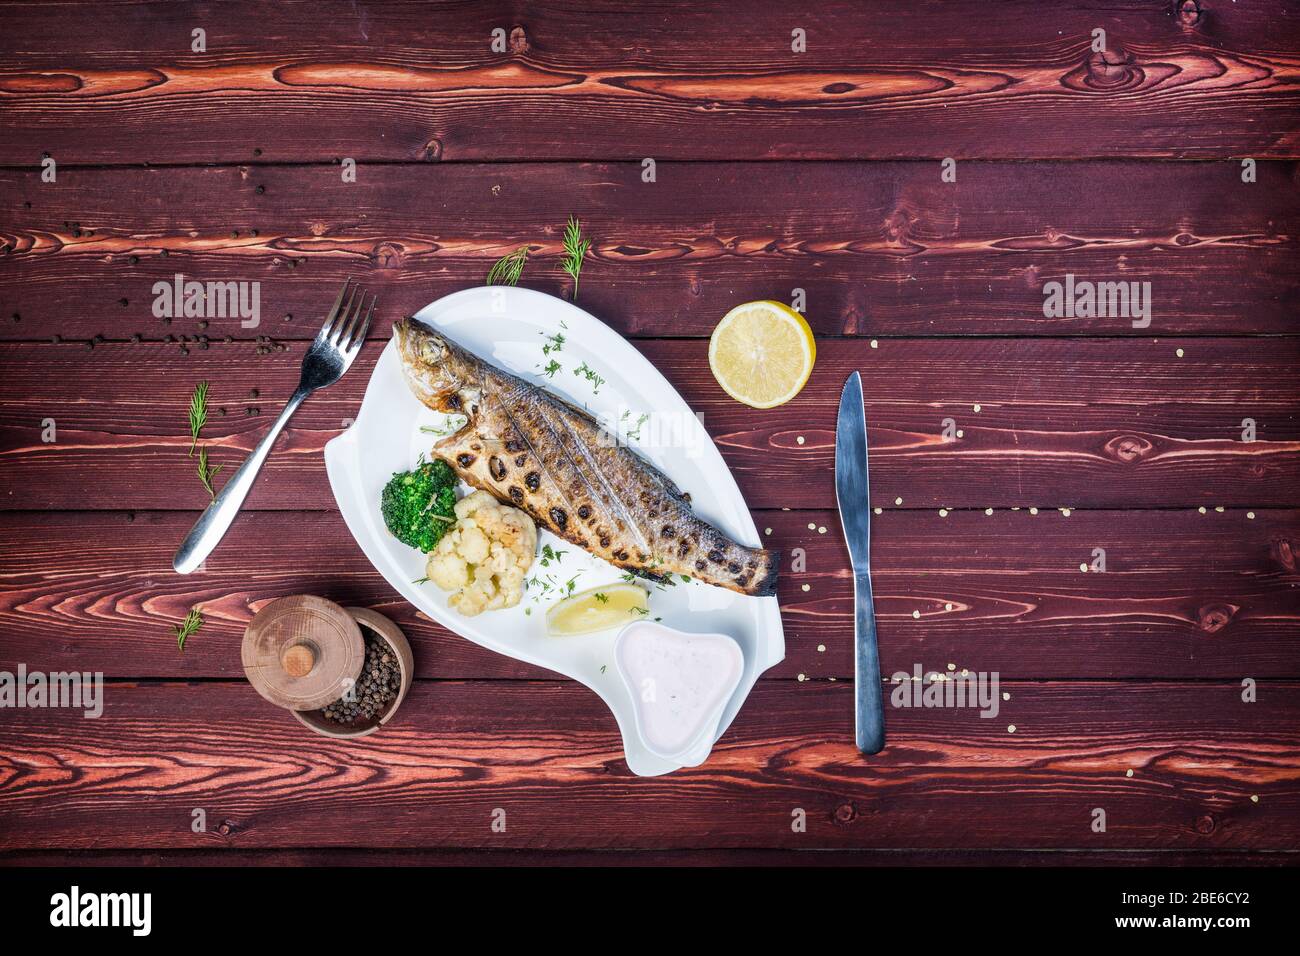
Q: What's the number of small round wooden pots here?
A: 1